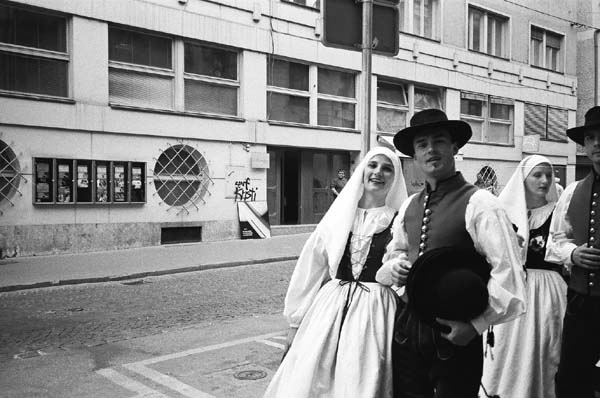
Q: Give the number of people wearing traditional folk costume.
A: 4